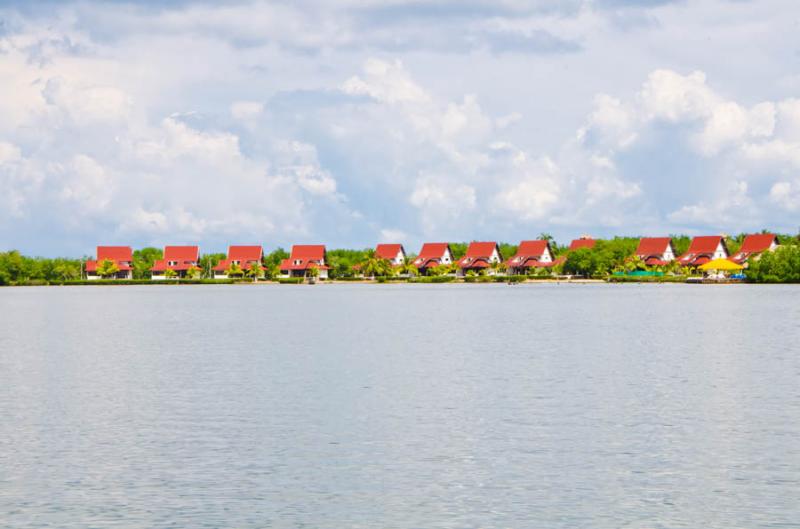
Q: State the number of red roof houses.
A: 12